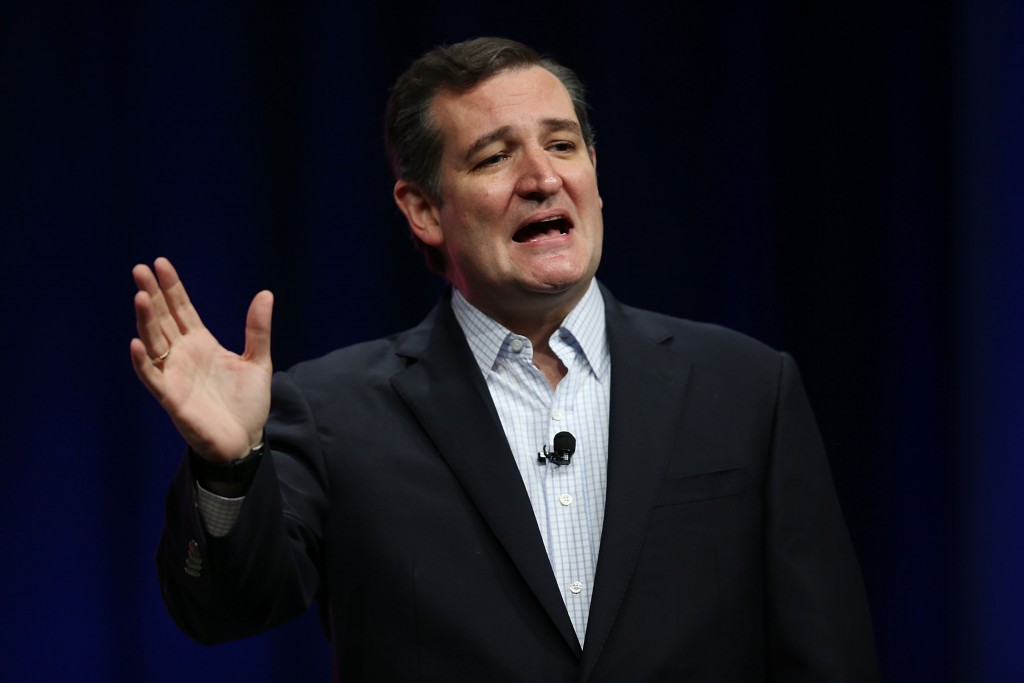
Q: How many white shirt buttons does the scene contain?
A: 4